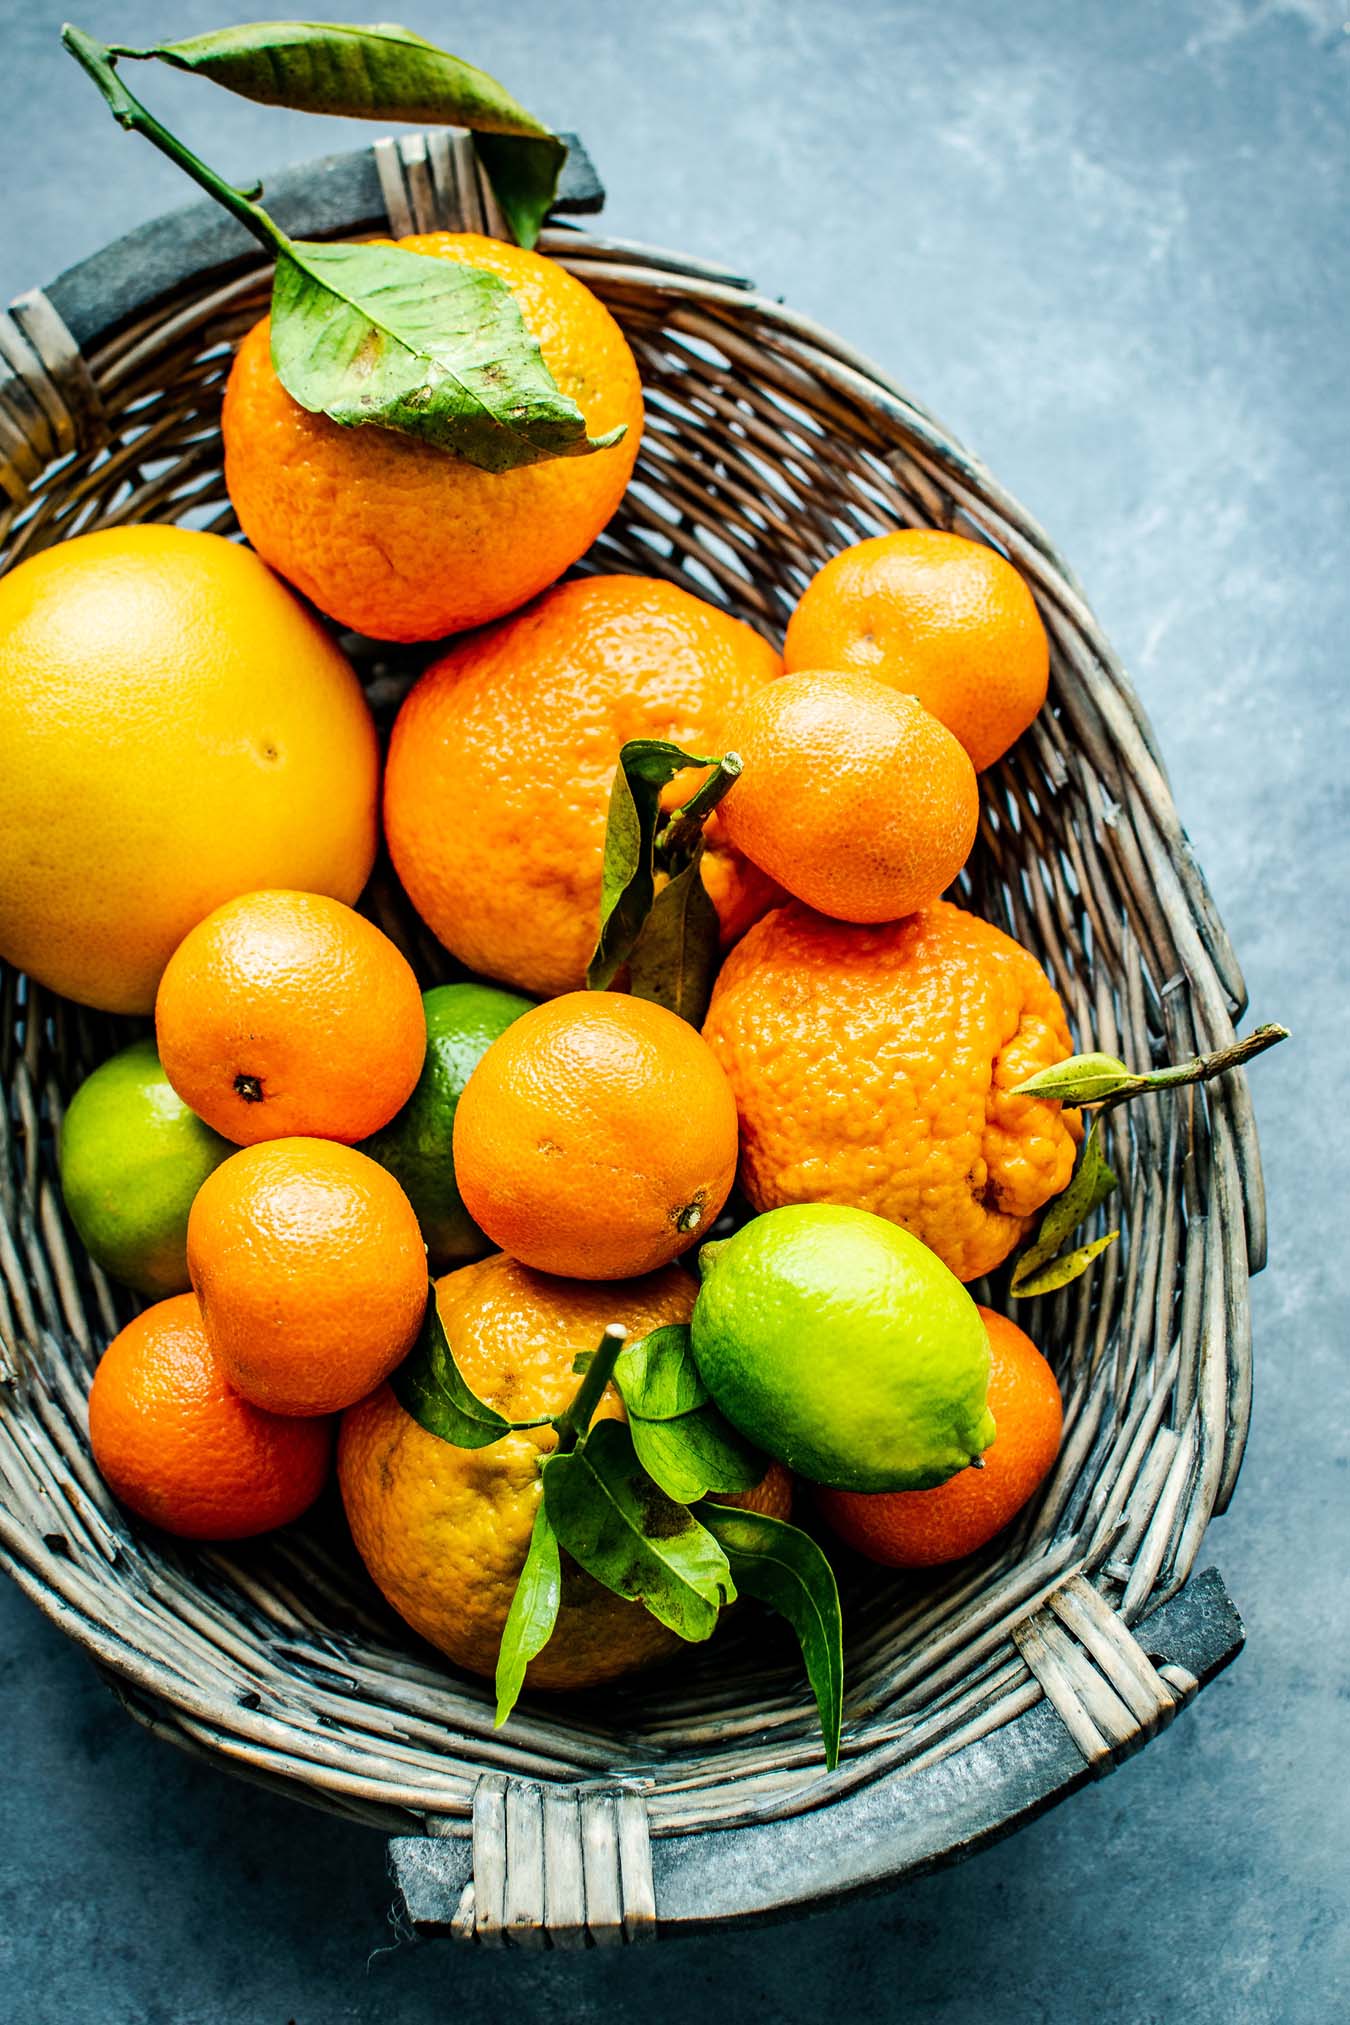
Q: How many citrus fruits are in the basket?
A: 15